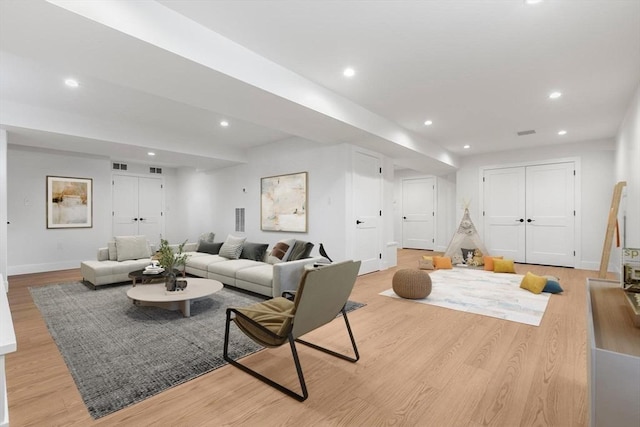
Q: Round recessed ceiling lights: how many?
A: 9